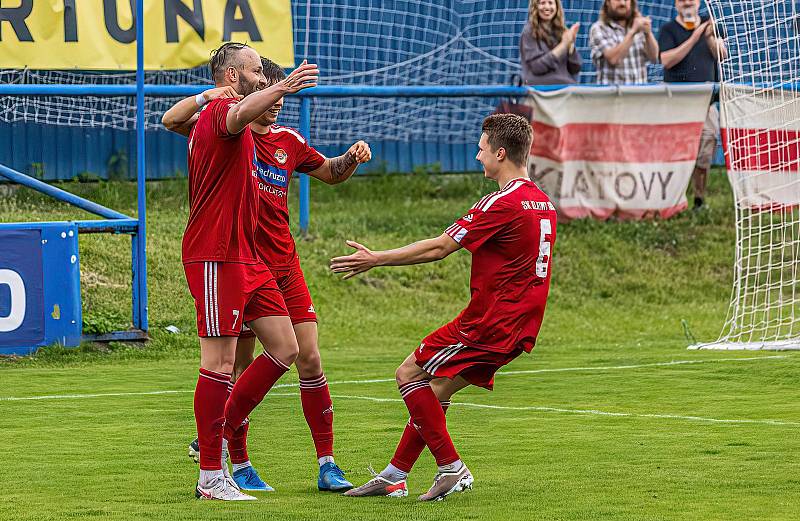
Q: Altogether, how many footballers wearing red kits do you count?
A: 3